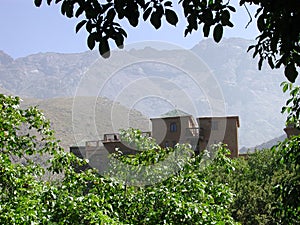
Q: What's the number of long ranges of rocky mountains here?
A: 1